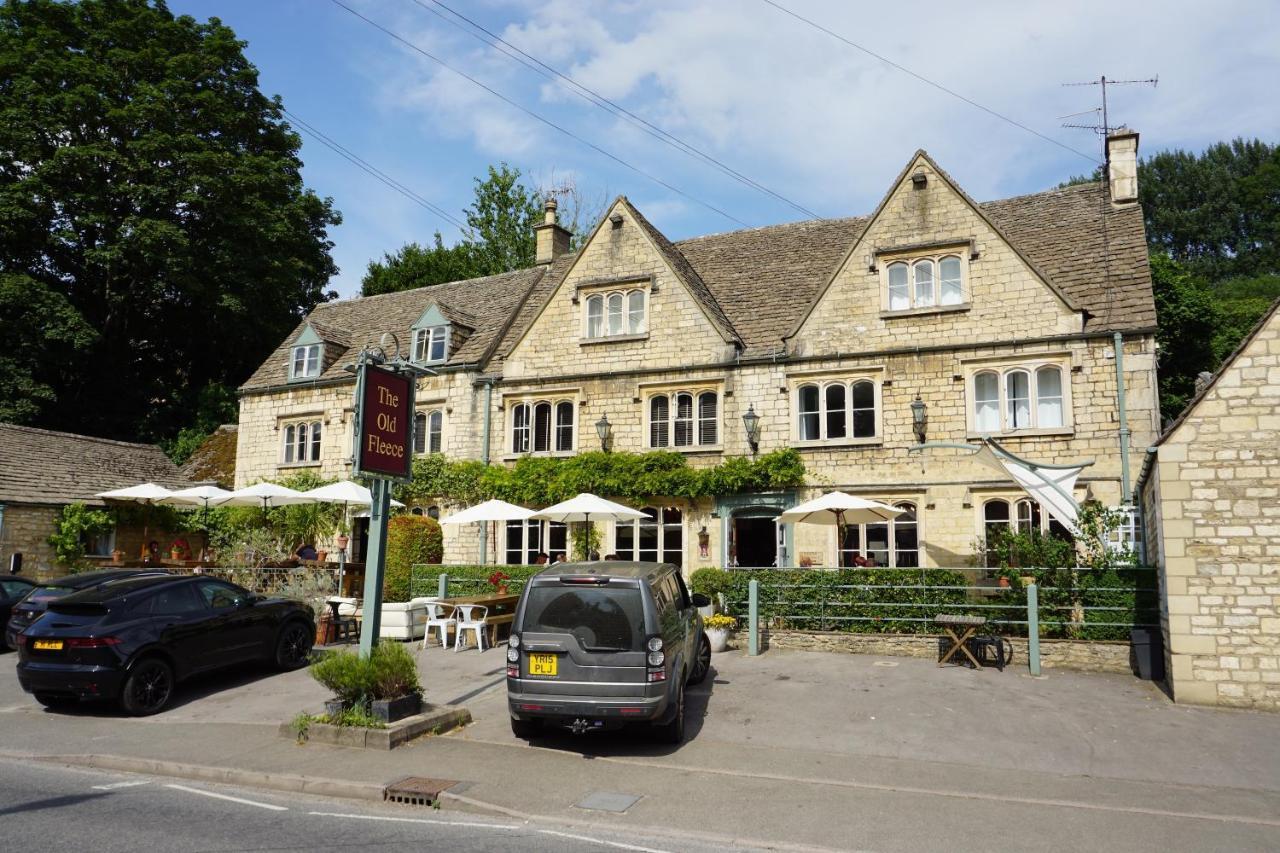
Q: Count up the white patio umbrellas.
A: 7